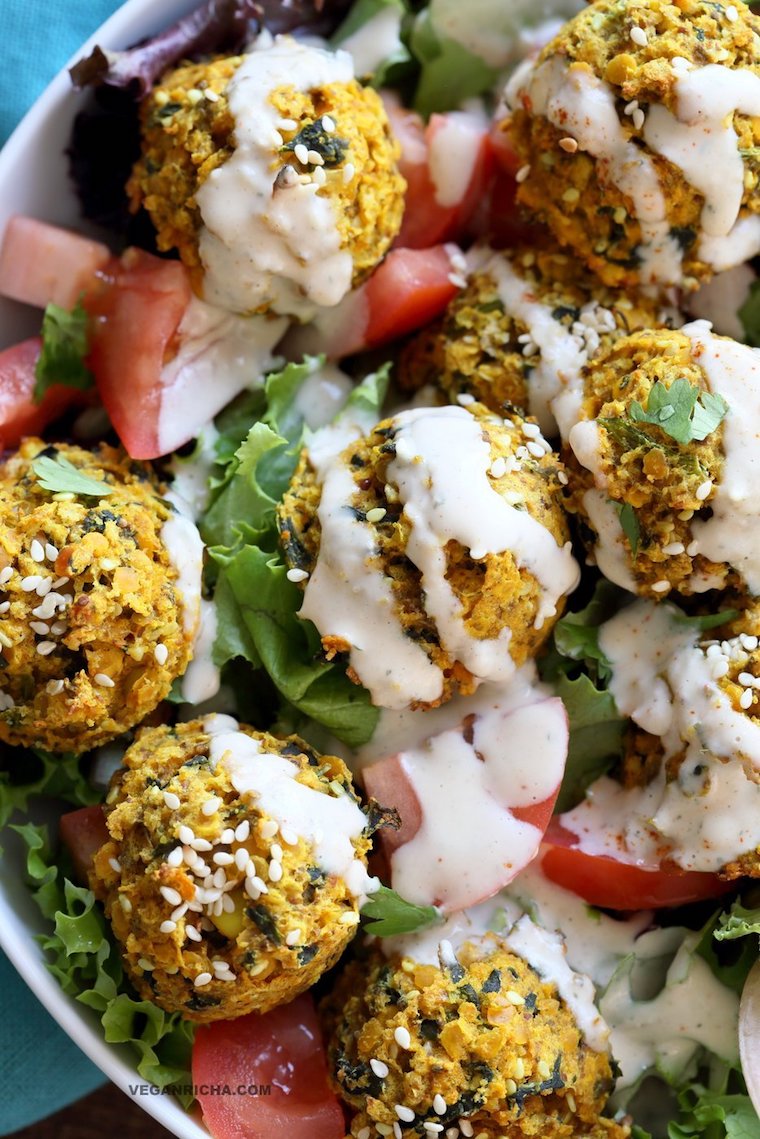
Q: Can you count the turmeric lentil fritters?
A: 9